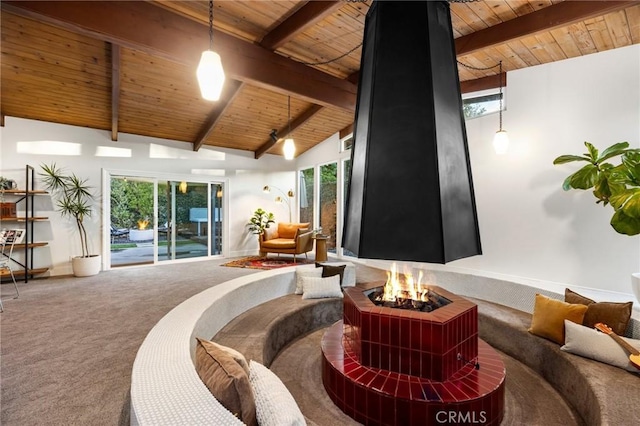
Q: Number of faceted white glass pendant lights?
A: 3